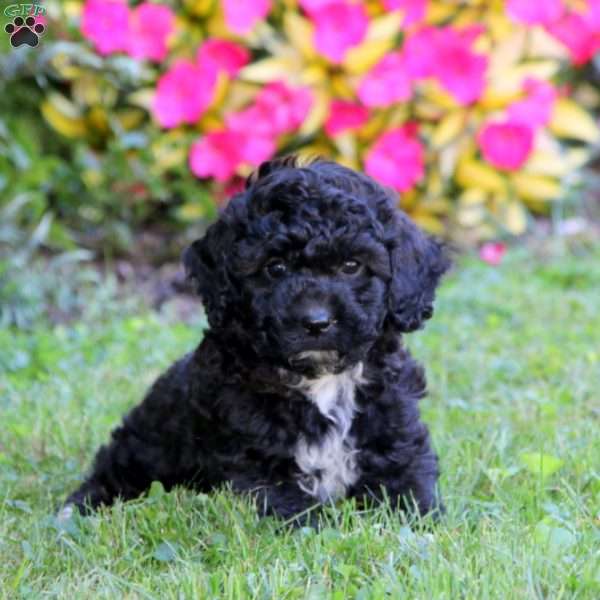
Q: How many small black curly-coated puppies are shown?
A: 1